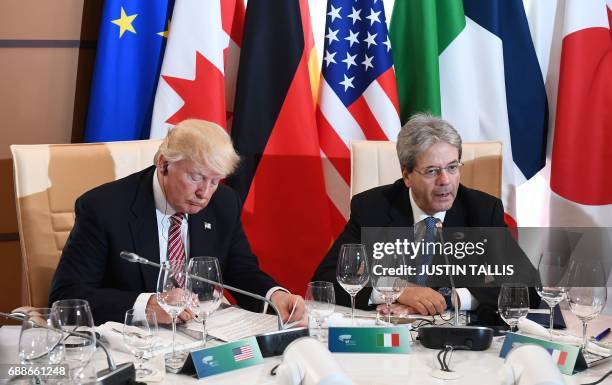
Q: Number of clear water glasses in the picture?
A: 11